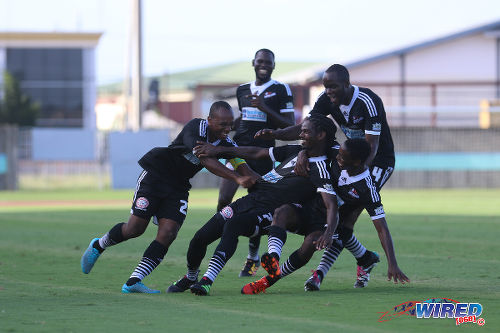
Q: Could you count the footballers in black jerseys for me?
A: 5